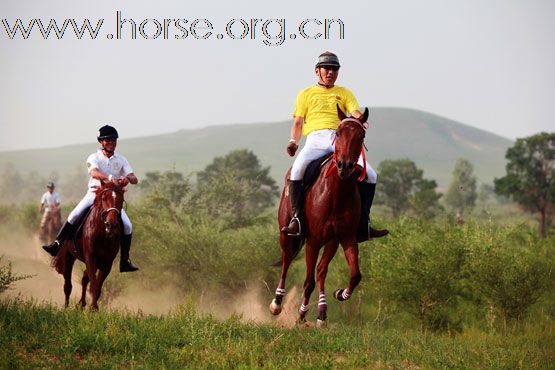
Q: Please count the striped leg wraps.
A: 4